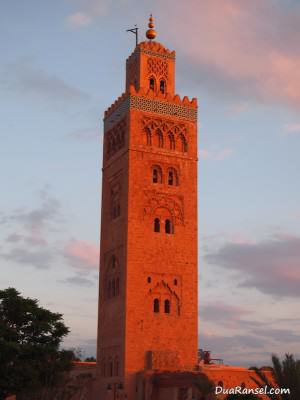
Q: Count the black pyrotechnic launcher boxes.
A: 0